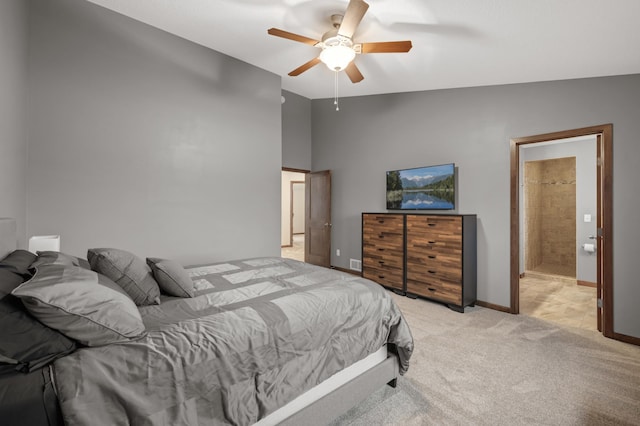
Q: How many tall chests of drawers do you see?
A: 2